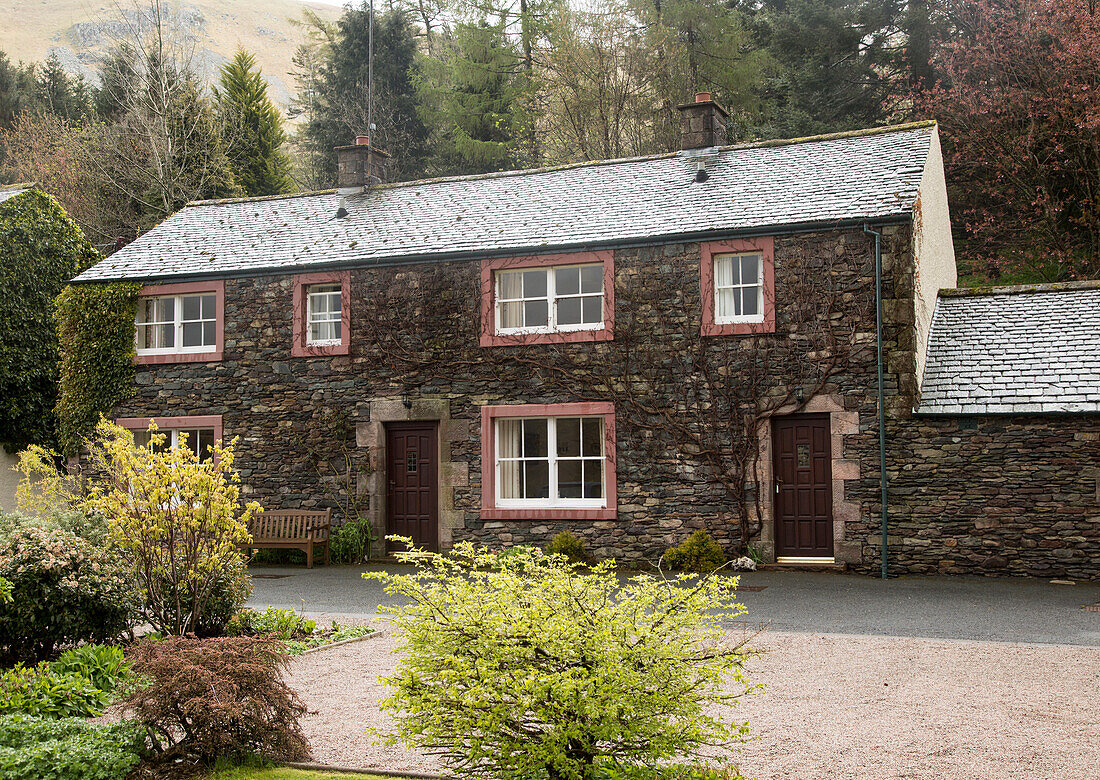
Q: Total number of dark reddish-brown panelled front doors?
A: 2